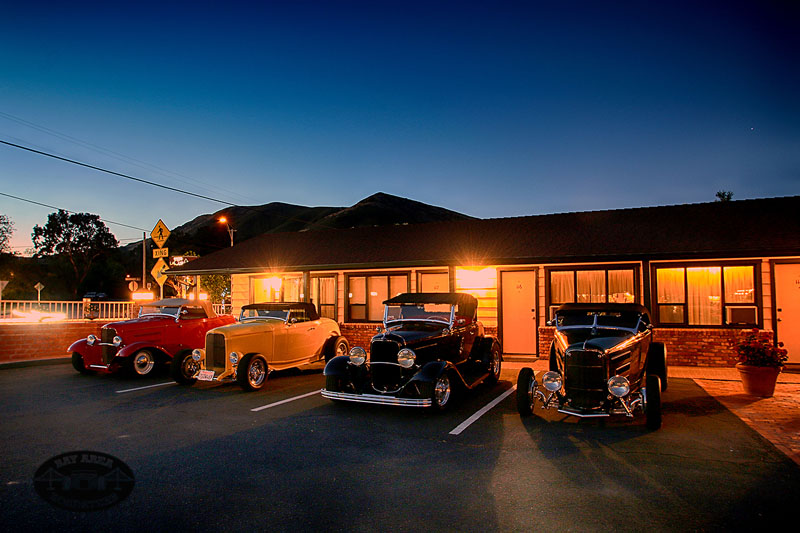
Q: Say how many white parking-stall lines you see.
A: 3